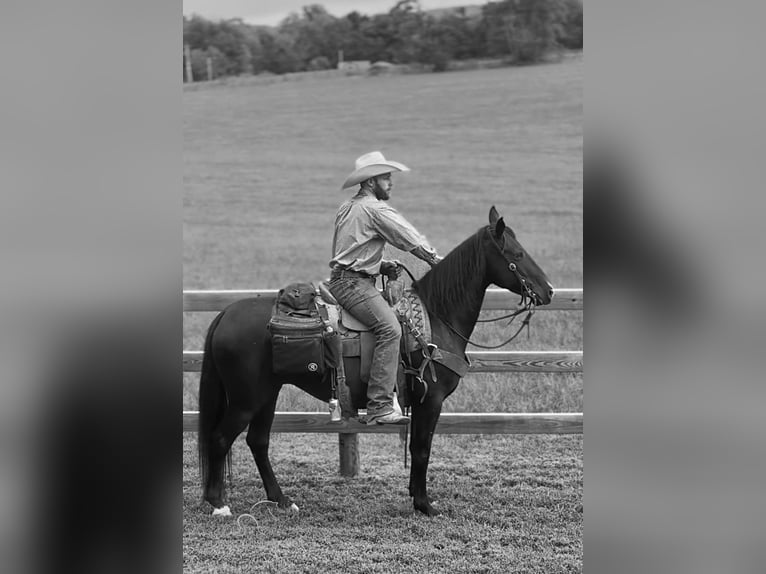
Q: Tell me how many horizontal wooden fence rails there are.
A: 3